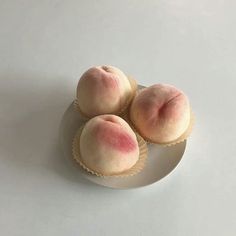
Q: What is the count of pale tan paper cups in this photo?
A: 3